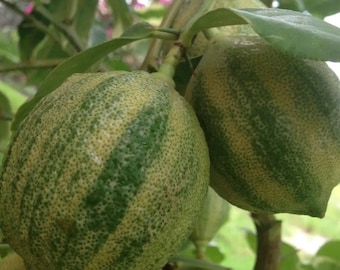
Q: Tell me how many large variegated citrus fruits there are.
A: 2